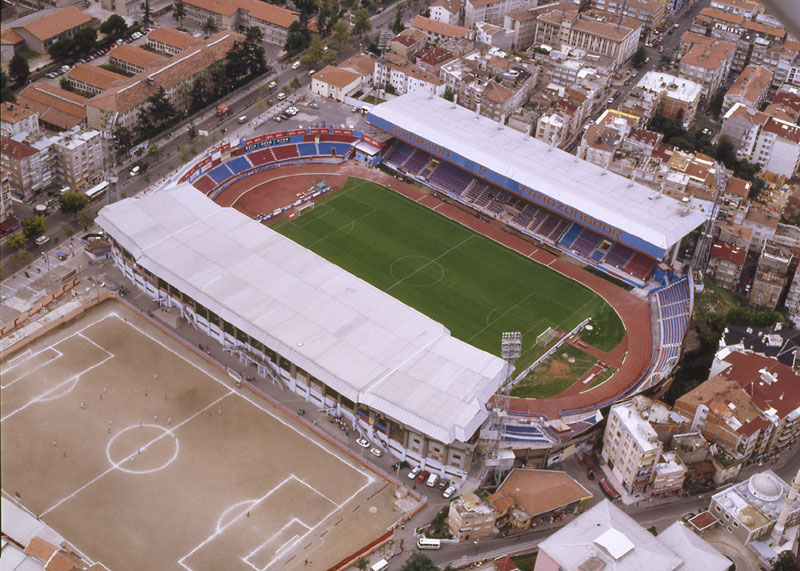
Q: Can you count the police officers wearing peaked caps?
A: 0